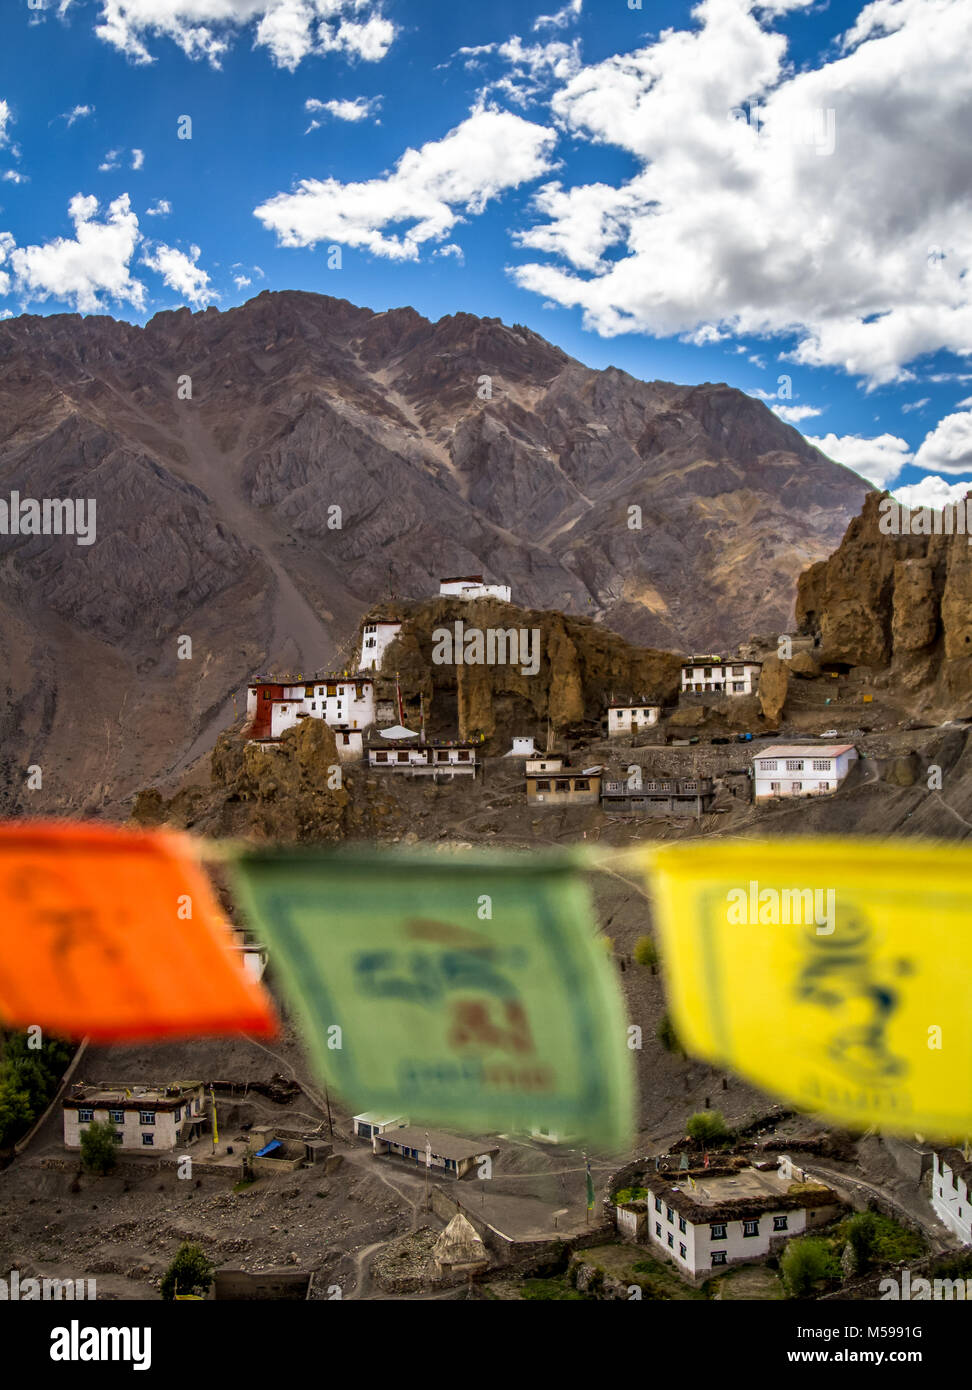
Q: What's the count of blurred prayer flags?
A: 3